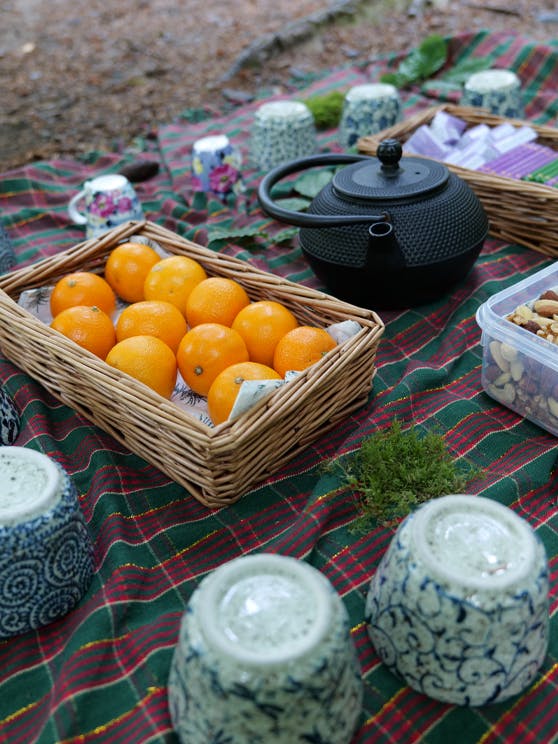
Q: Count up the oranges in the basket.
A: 11